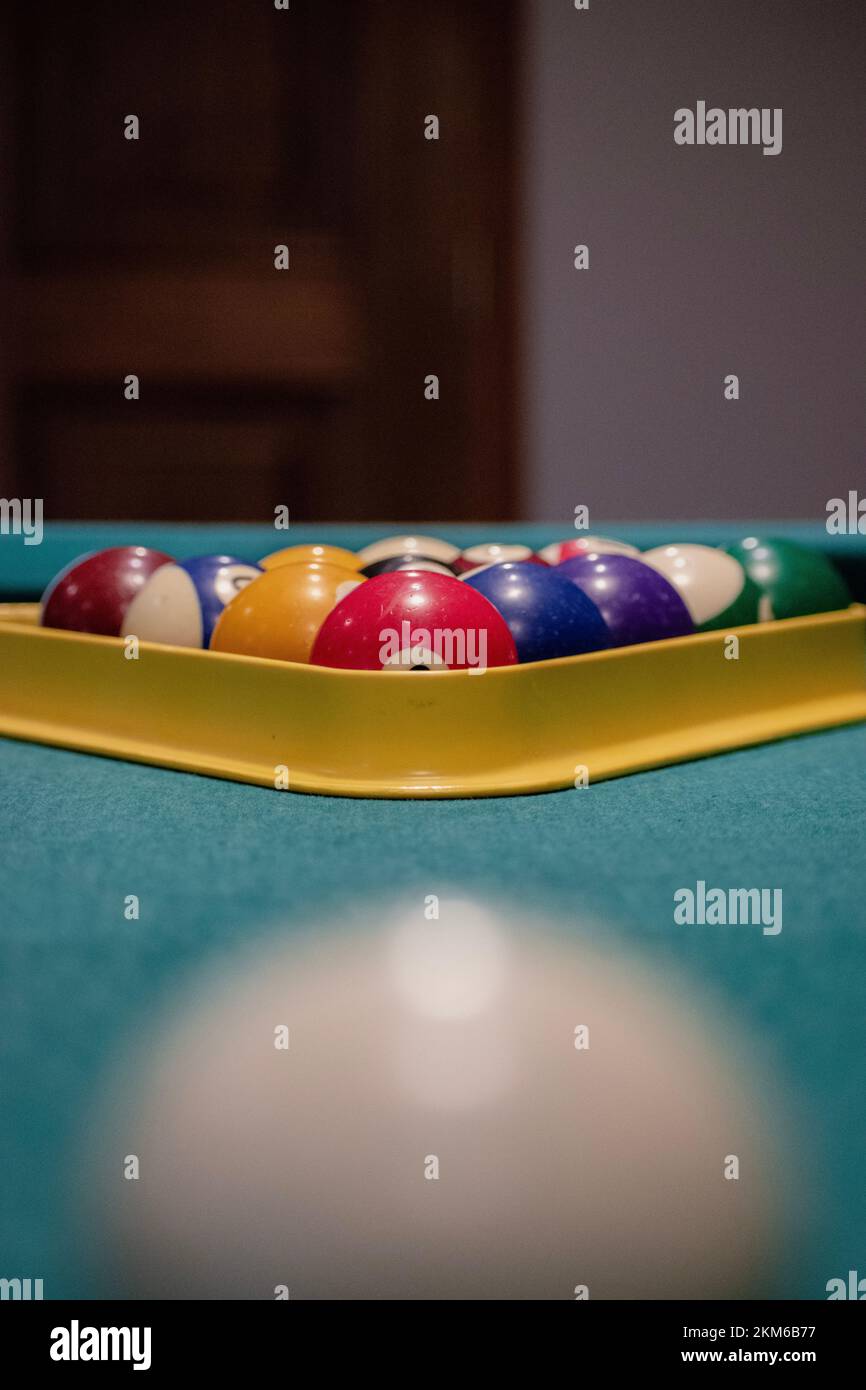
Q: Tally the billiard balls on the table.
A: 14